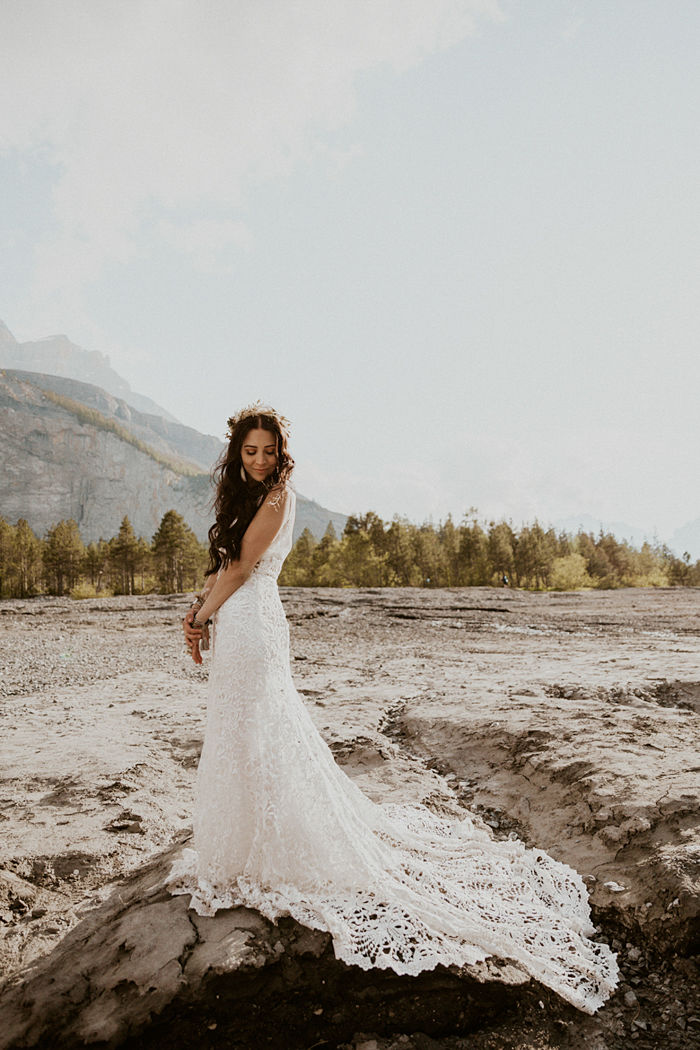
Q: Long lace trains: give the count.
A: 1